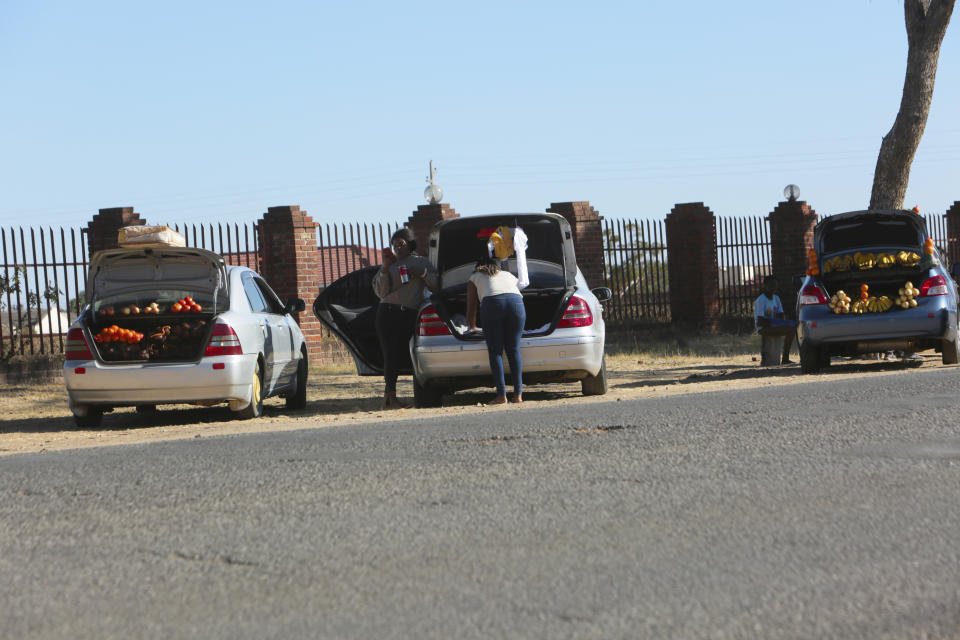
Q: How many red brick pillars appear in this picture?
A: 7